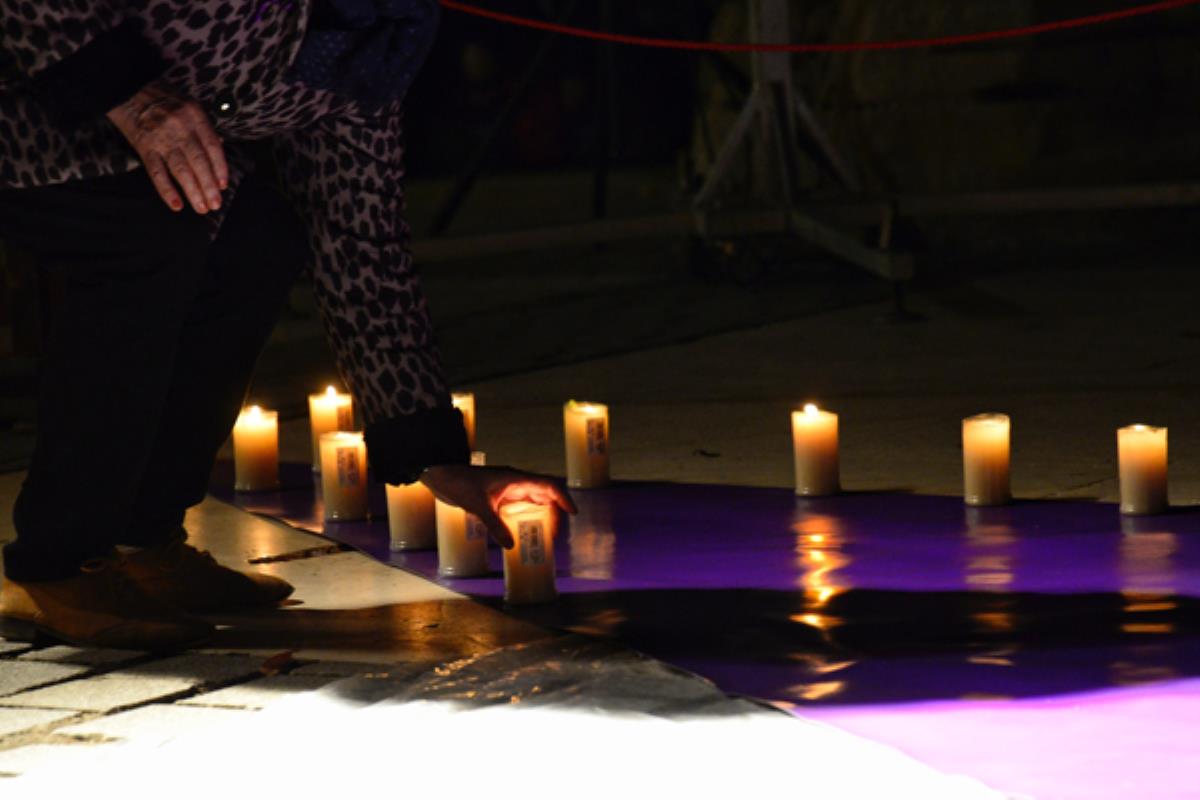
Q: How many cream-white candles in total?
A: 11